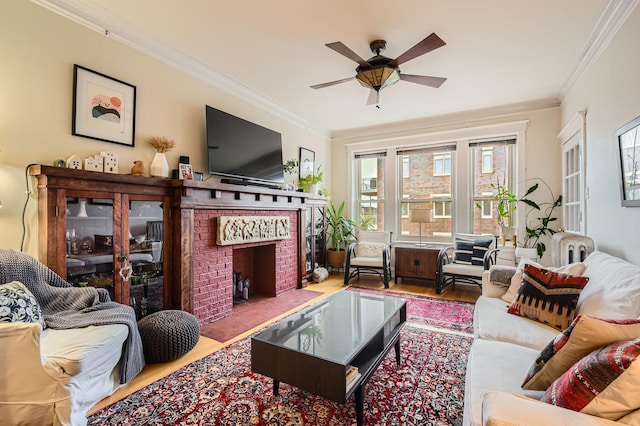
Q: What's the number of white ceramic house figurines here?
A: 3